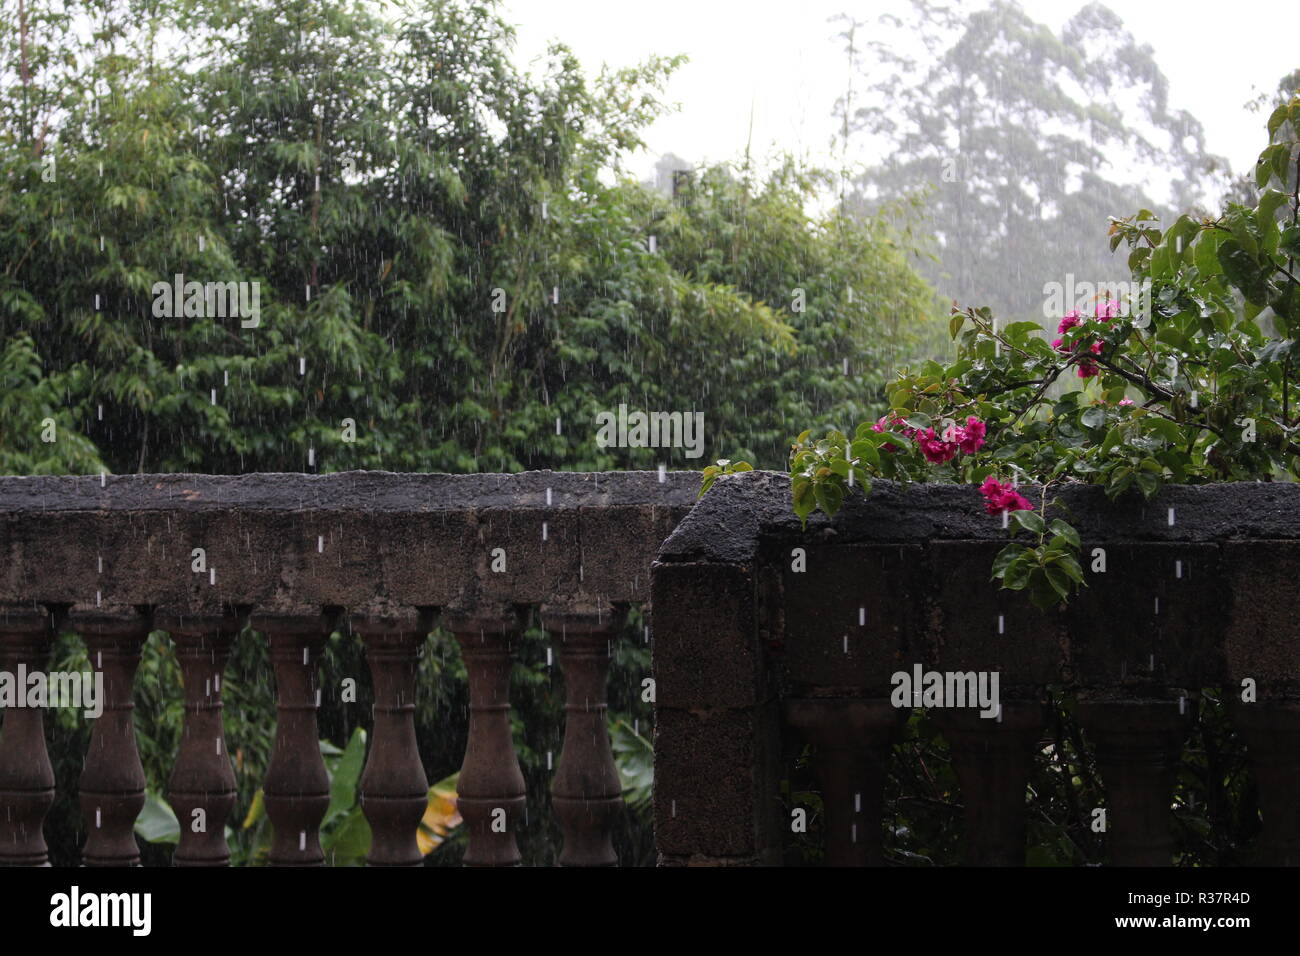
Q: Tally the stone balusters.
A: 11